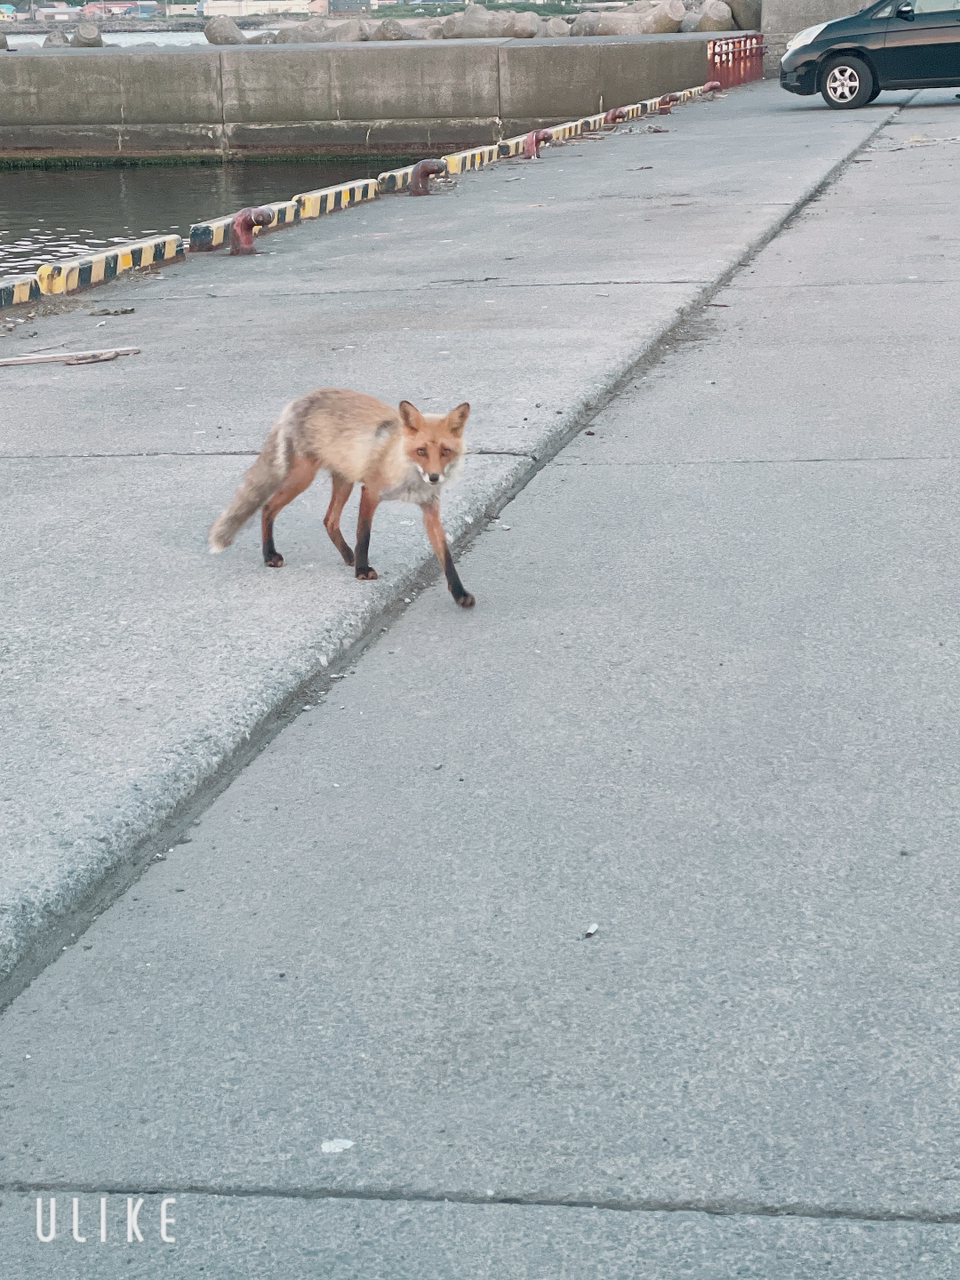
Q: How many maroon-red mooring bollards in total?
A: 6